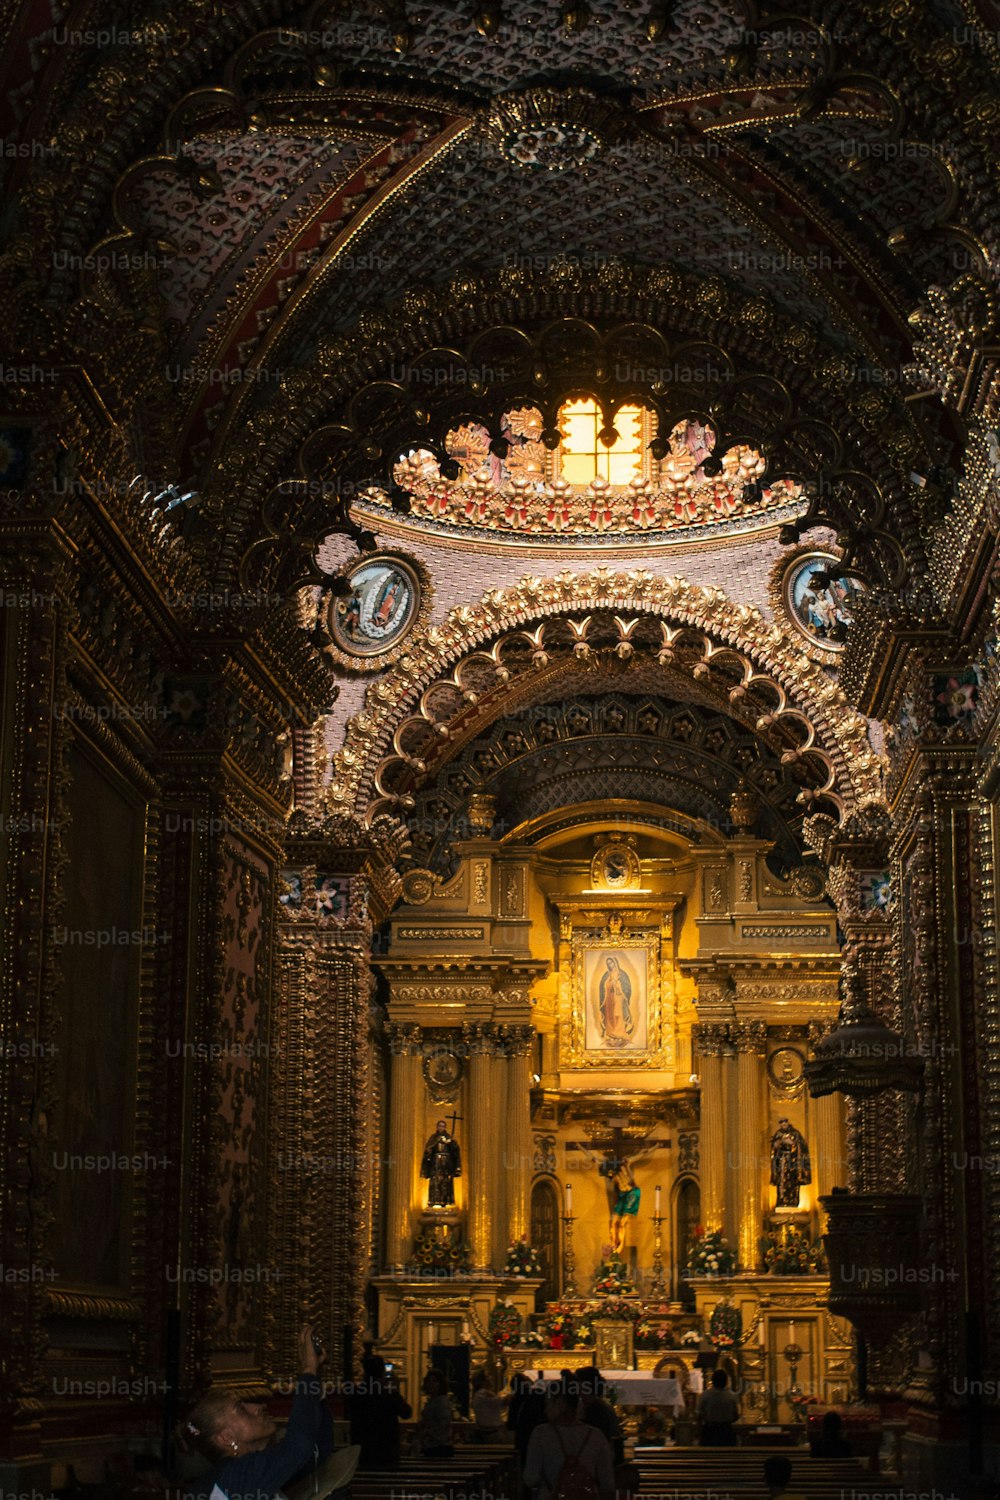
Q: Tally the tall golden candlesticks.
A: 2